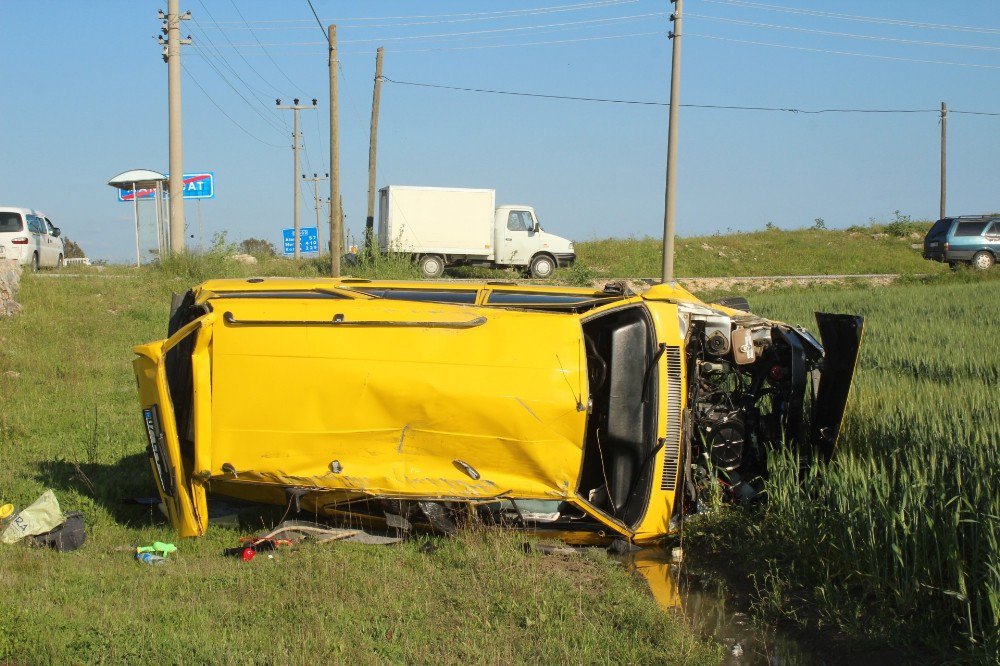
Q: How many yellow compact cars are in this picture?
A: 1